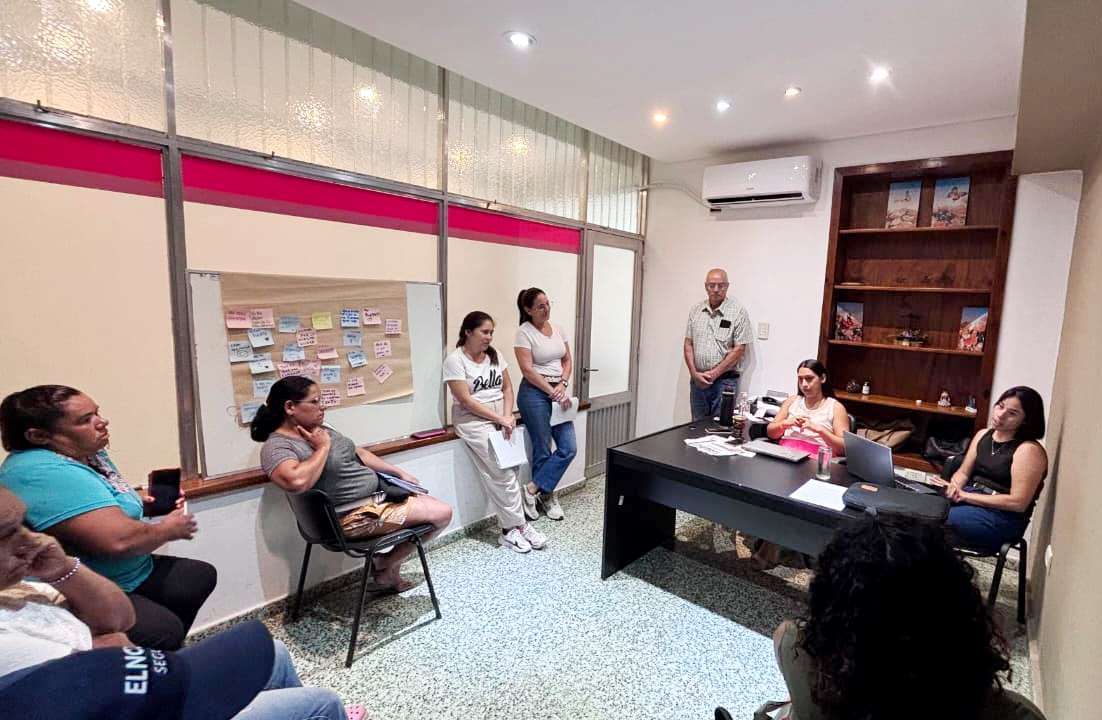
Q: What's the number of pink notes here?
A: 12